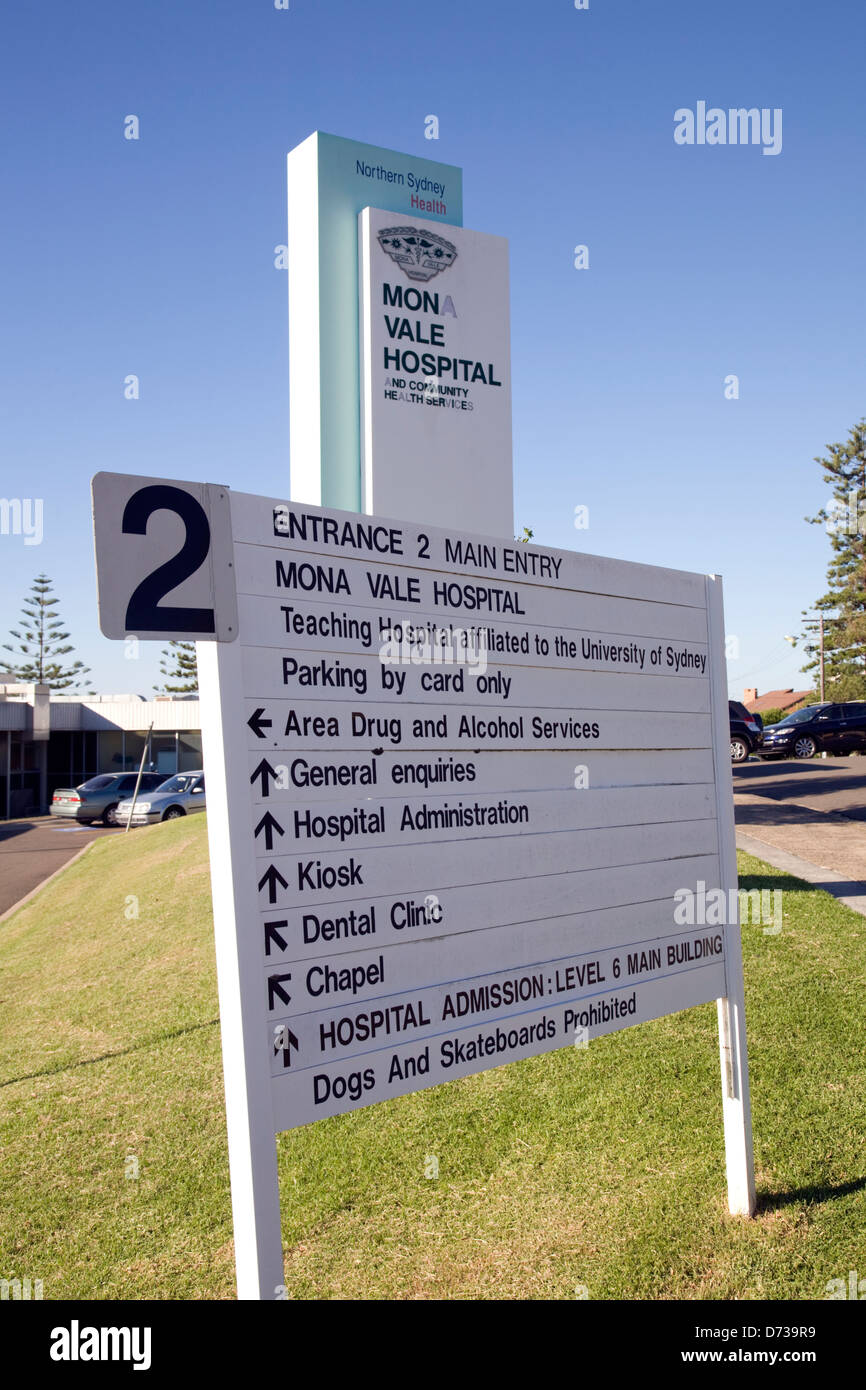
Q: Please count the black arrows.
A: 7